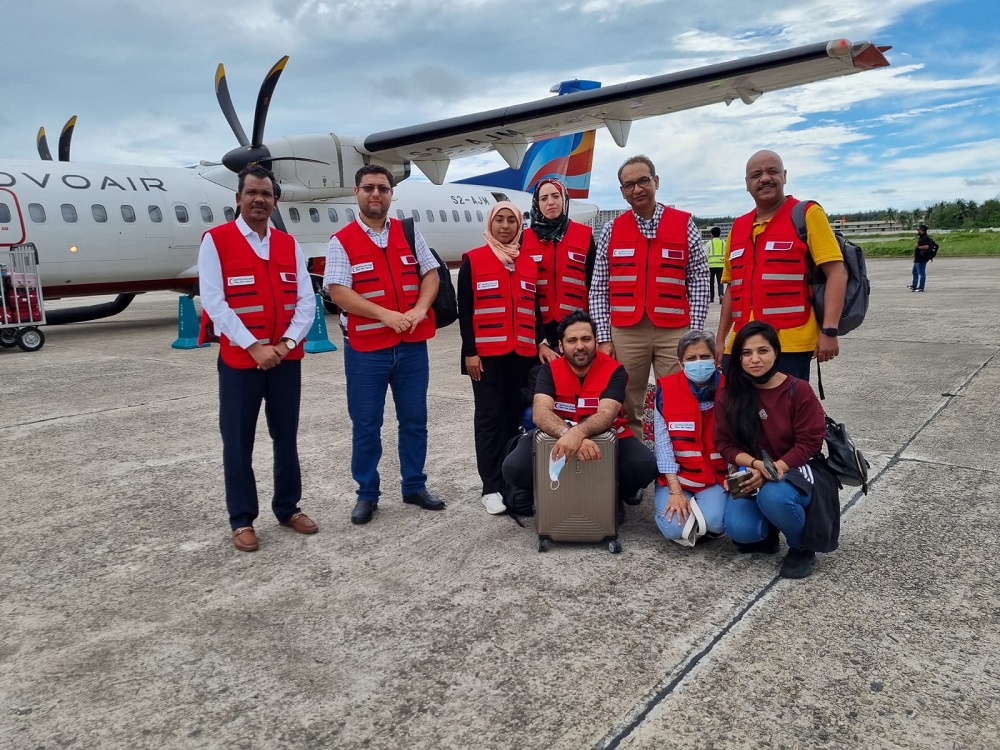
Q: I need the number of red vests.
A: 8